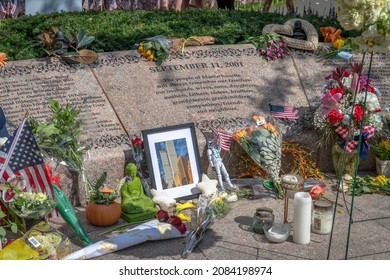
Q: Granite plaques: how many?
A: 3